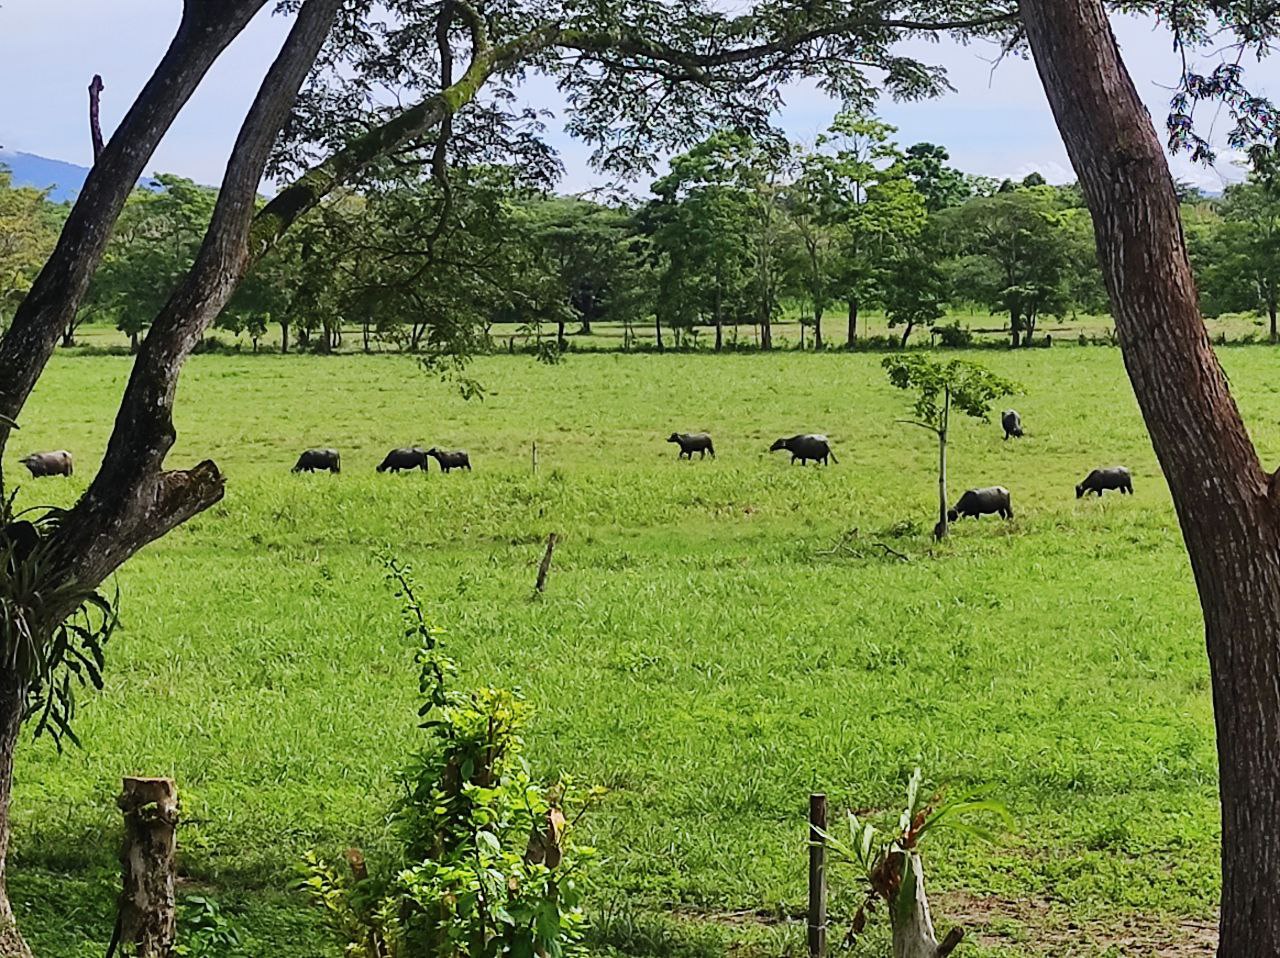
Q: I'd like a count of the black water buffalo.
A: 9